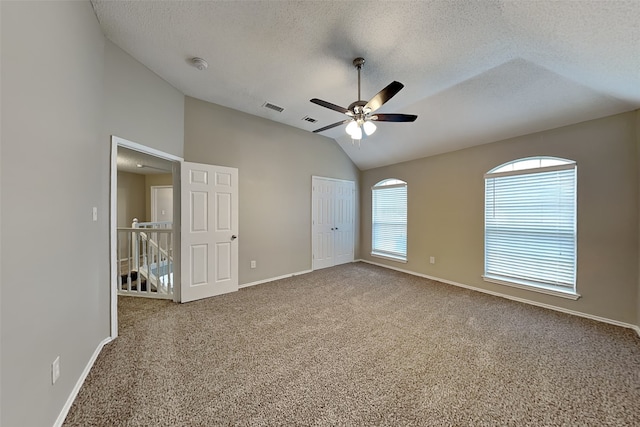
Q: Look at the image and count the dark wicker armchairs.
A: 0